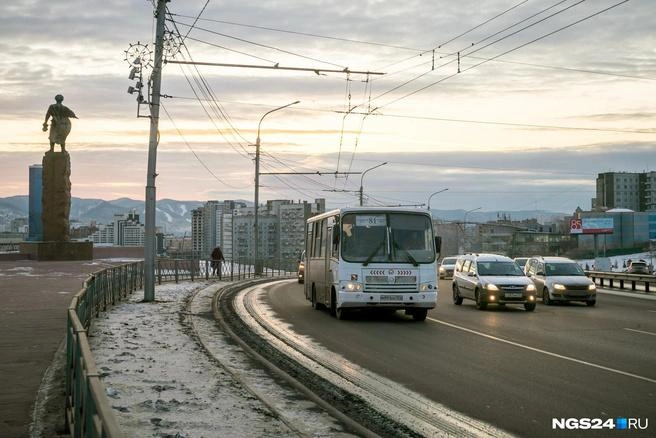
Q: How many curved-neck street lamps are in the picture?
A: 4